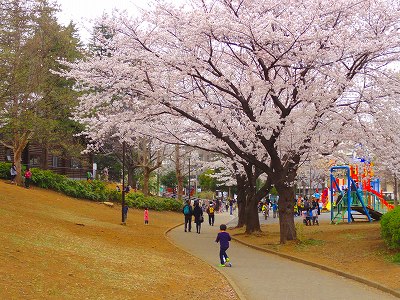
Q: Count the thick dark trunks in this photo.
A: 3